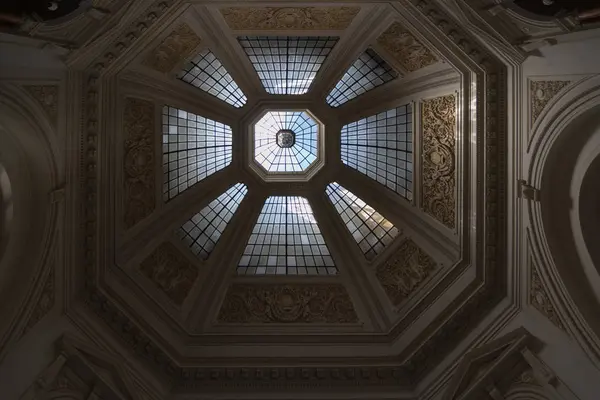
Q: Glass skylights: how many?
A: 9